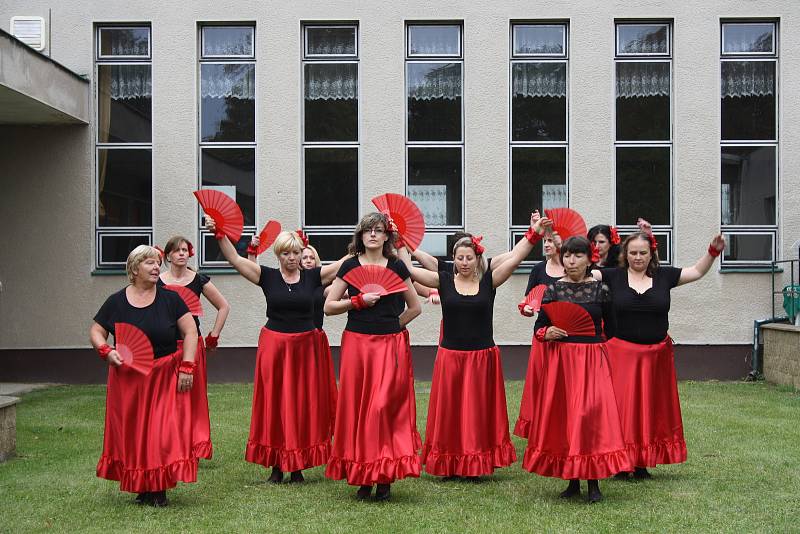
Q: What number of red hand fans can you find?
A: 9